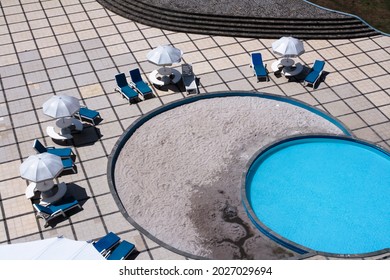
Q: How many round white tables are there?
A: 4